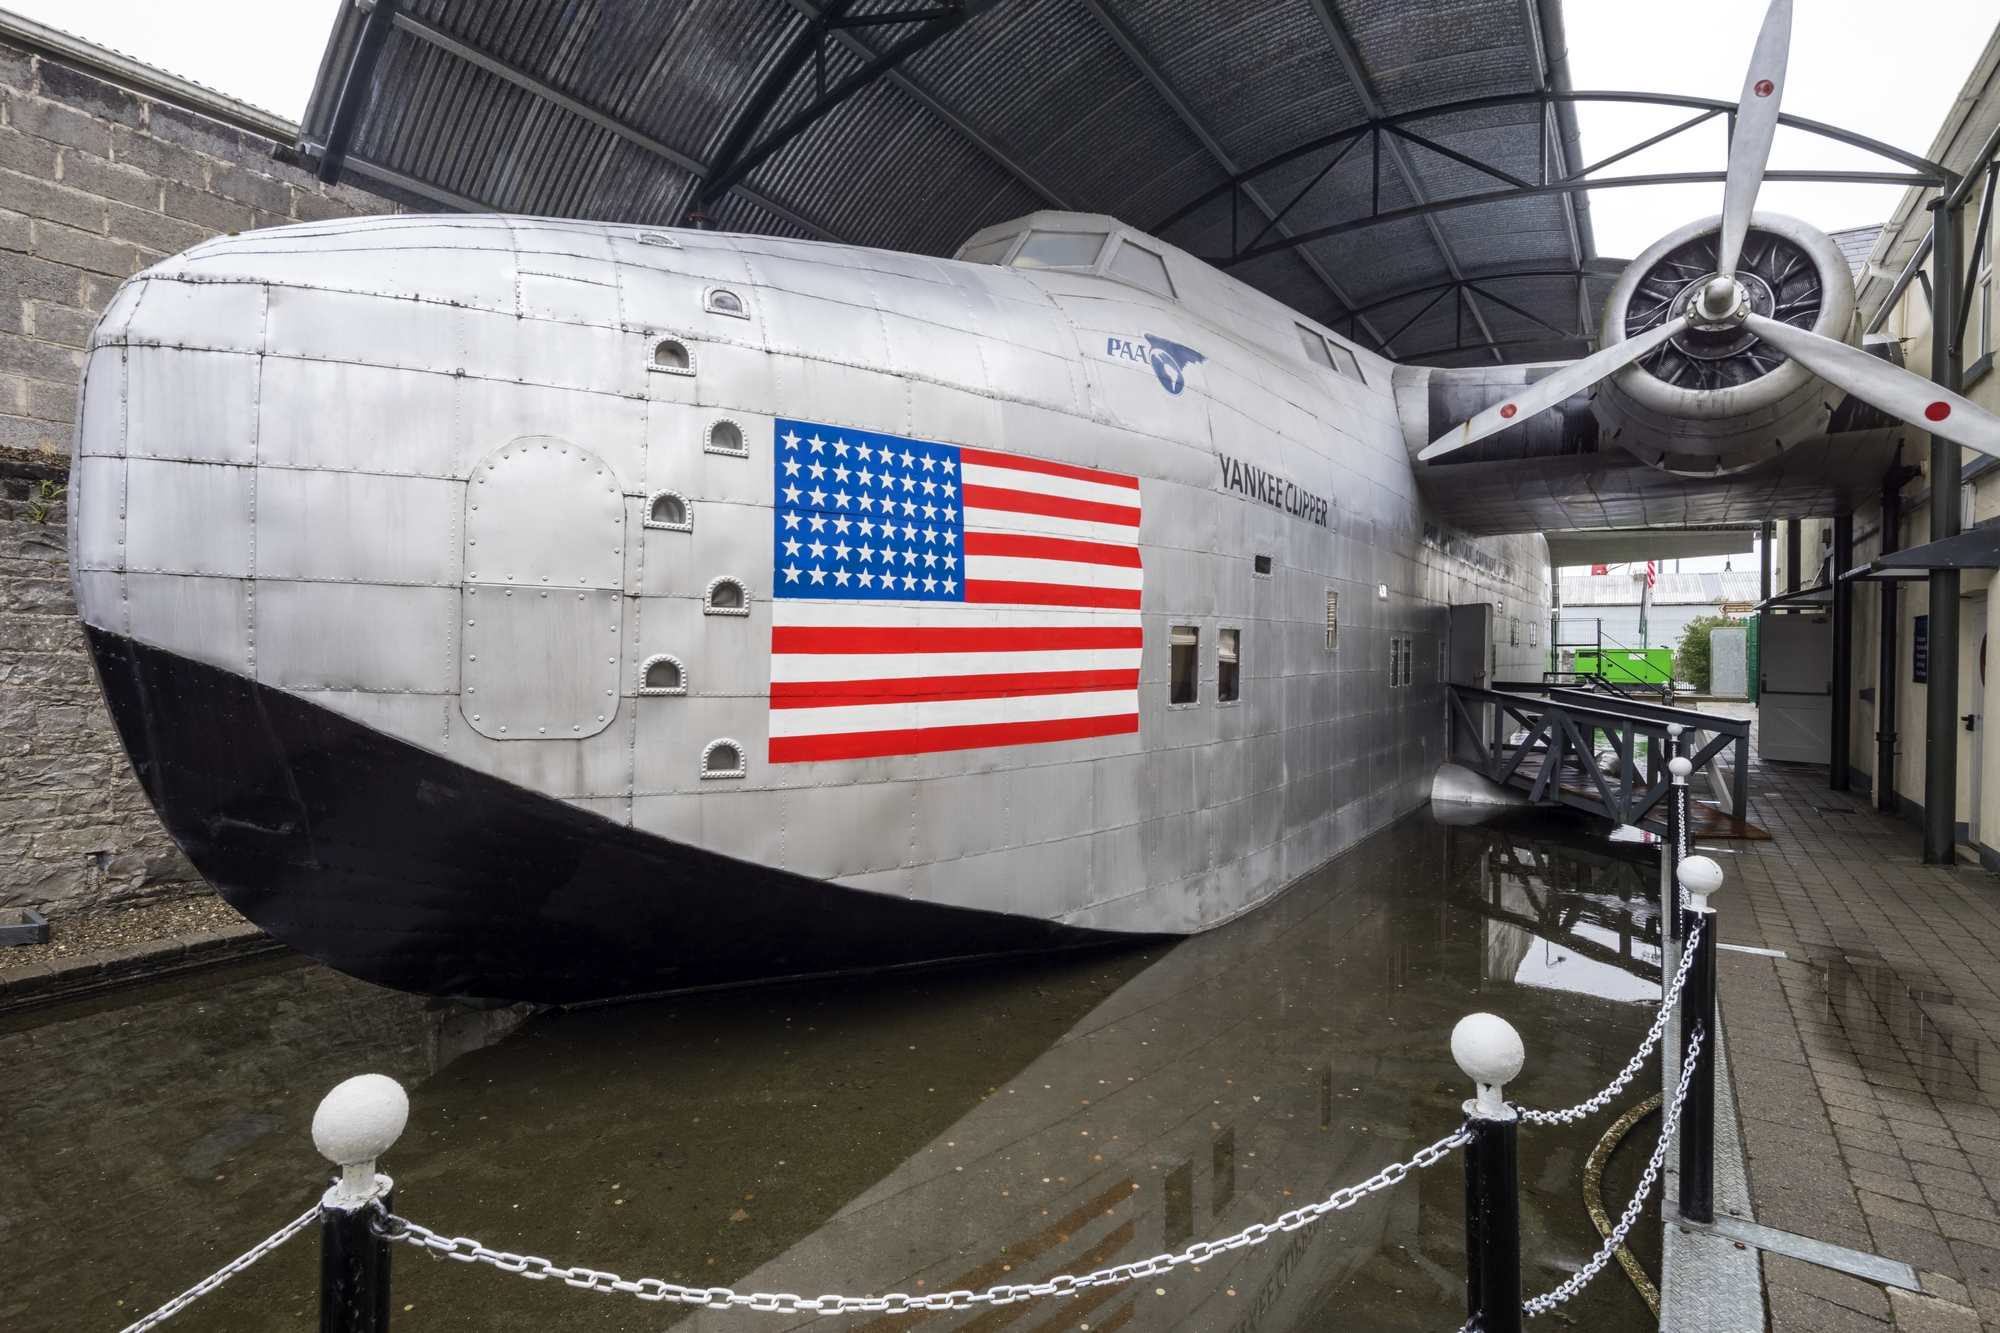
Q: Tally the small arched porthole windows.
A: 8